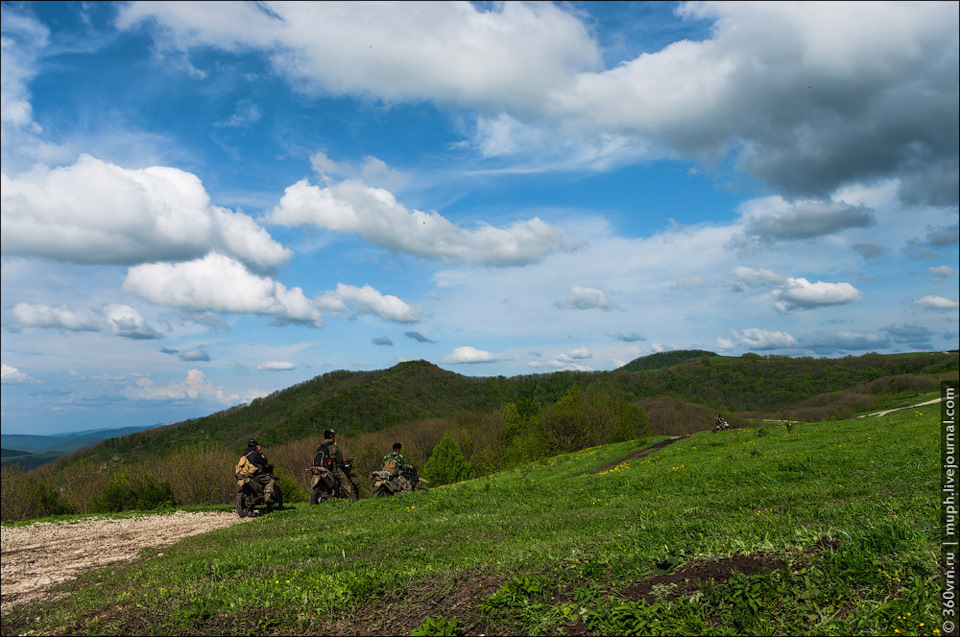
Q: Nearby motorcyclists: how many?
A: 3